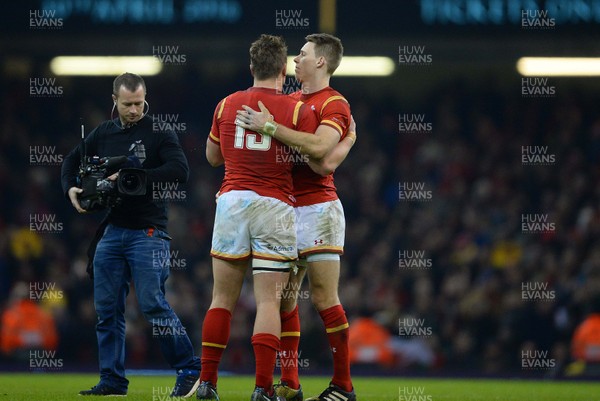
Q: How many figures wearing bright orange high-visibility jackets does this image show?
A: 3